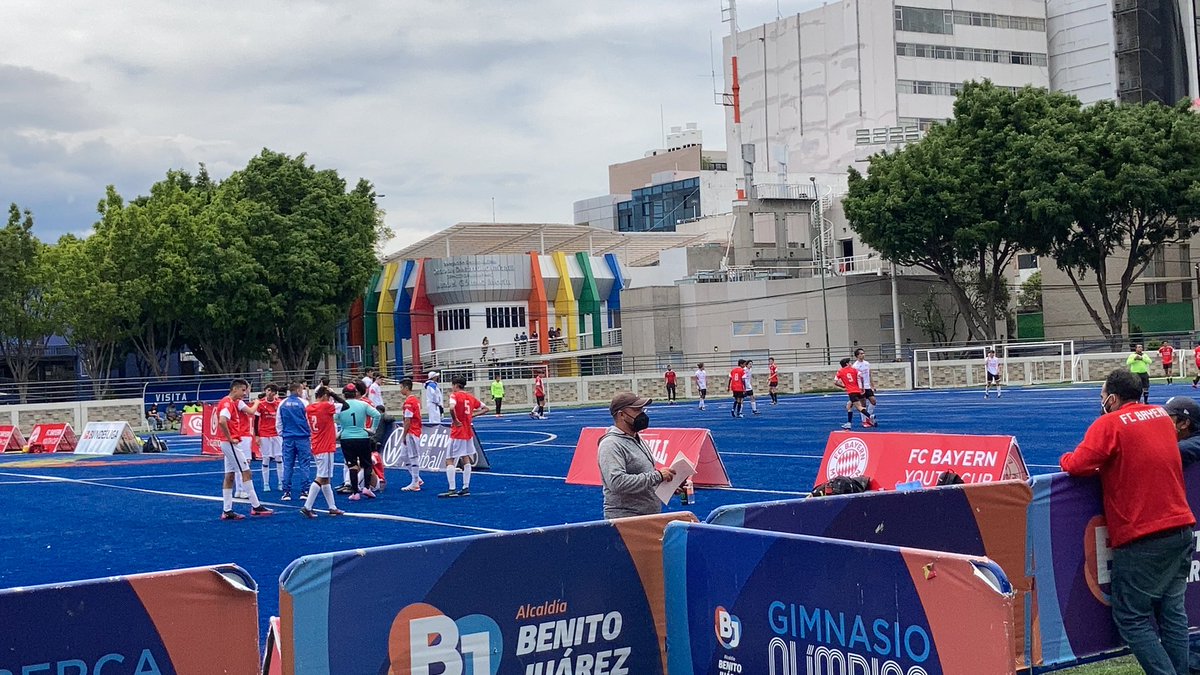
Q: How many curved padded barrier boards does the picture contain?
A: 5